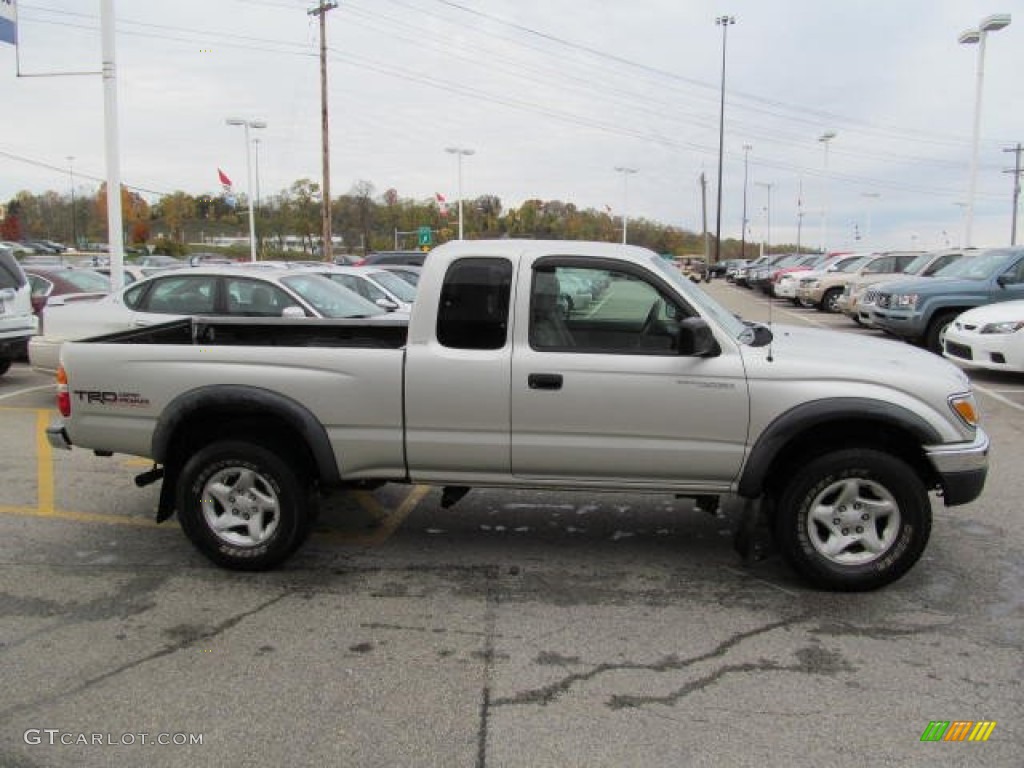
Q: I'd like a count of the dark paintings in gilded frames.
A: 0